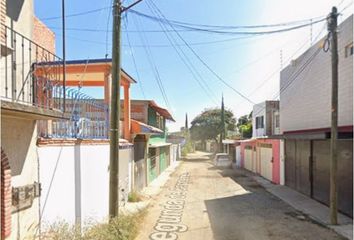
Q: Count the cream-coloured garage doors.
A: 2